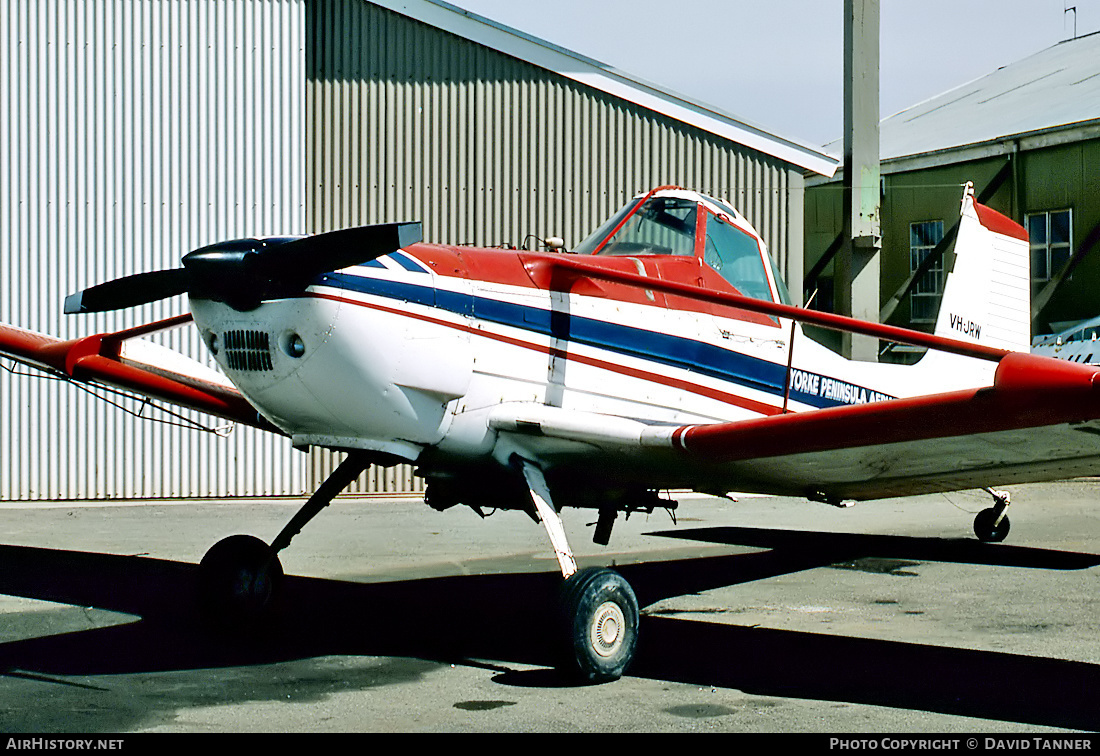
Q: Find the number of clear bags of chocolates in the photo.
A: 0